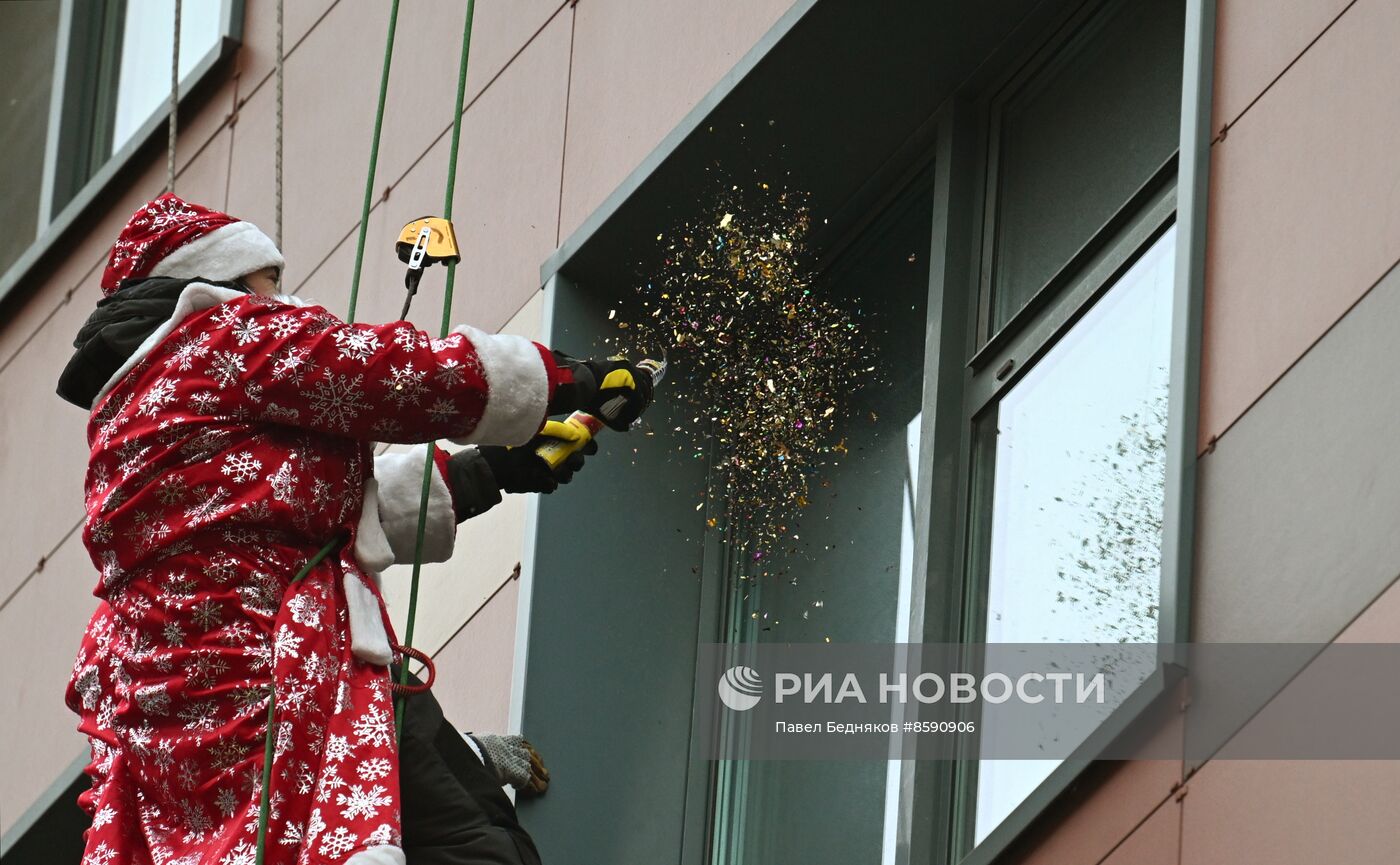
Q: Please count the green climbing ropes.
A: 2